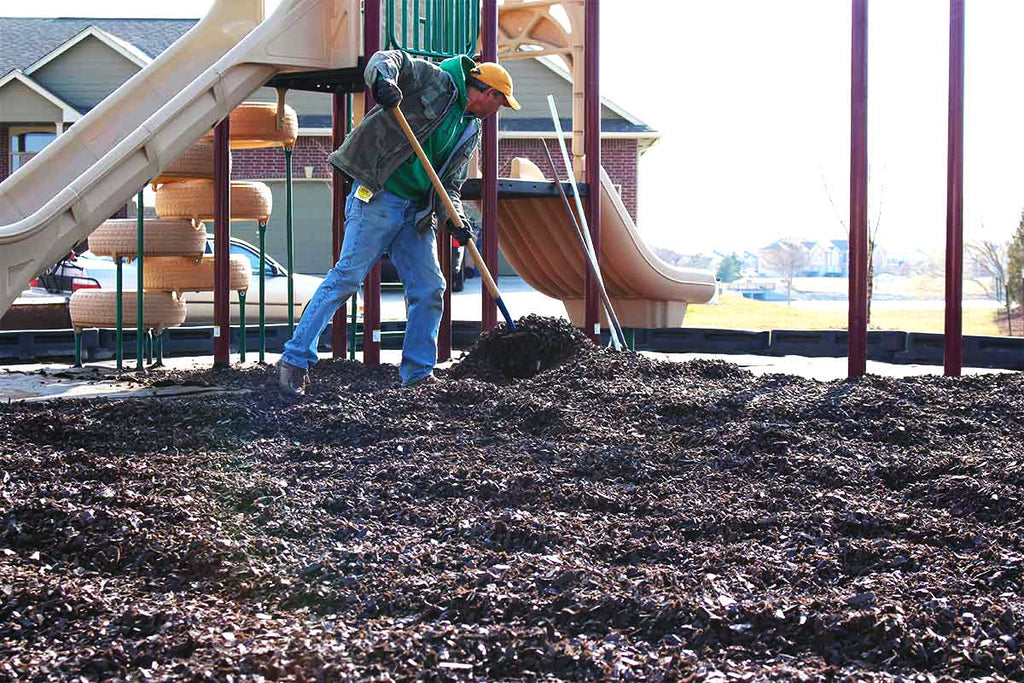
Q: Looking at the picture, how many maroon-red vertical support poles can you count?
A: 8